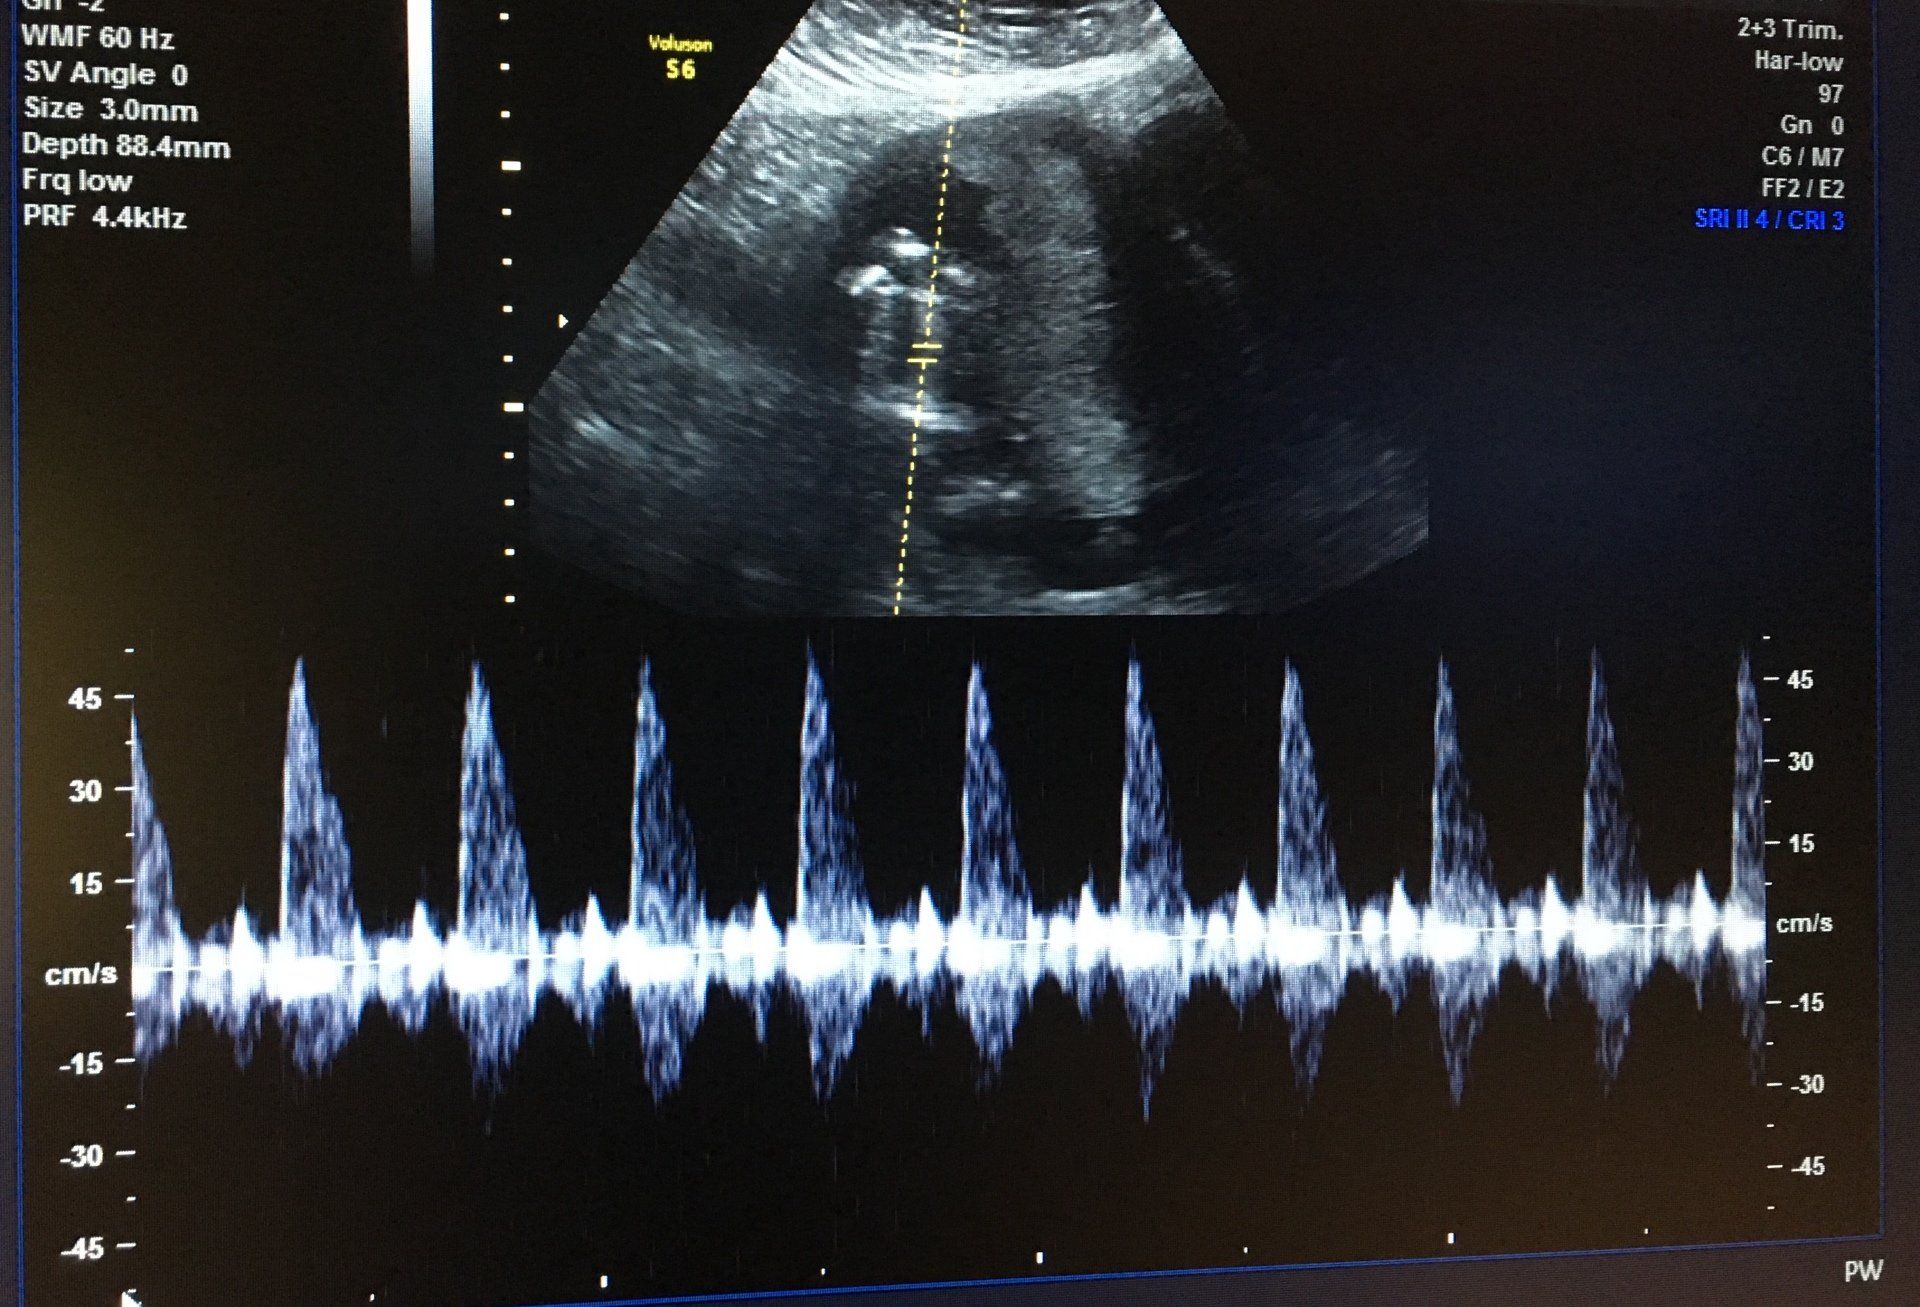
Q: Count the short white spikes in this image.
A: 10